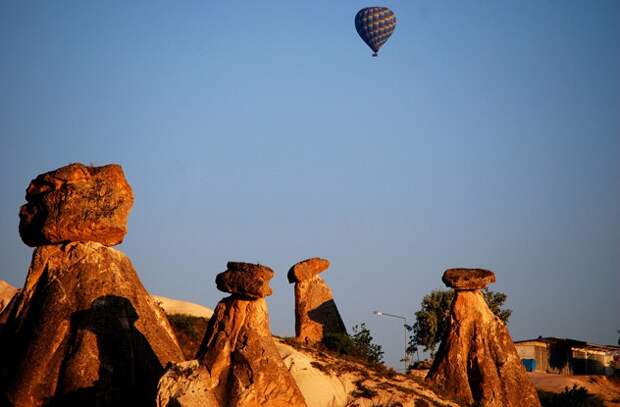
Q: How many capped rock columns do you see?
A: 4